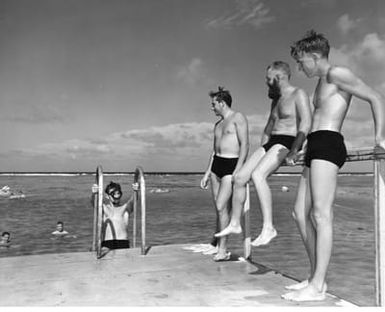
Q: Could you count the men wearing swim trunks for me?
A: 4